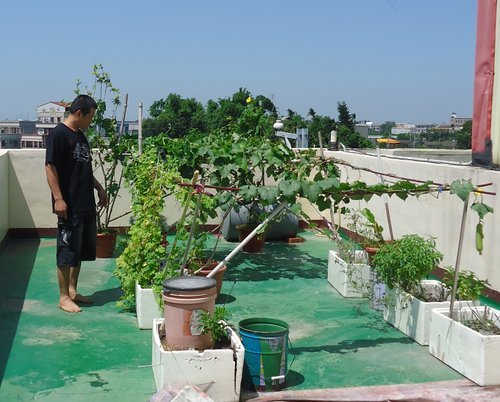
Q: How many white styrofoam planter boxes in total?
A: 5